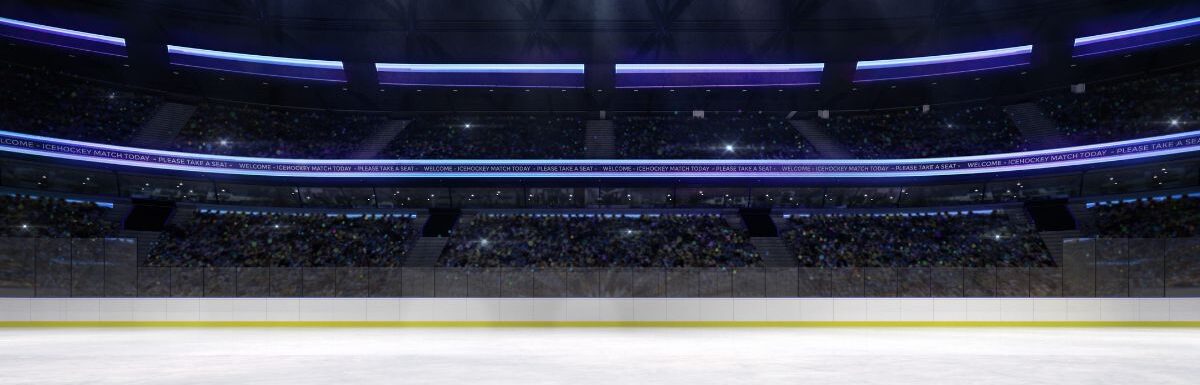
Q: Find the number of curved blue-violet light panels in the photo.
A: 6